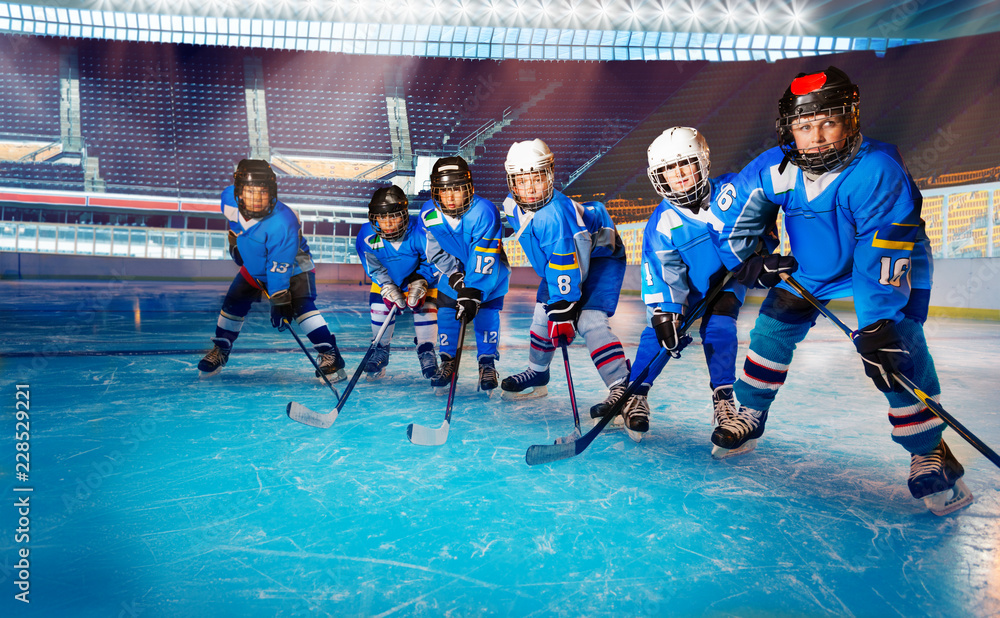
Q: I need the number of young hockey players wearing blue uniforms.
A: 6